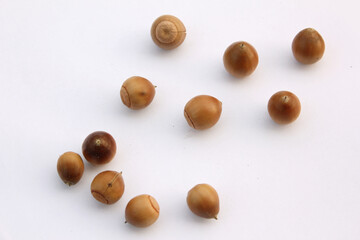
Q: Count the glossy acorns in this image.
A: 11